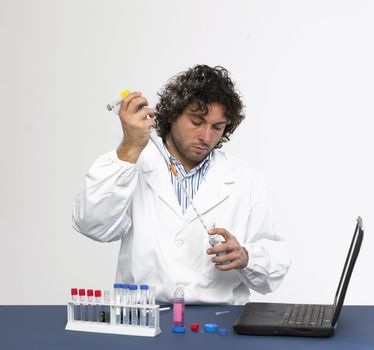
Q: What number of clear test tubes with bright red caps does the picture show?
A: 4